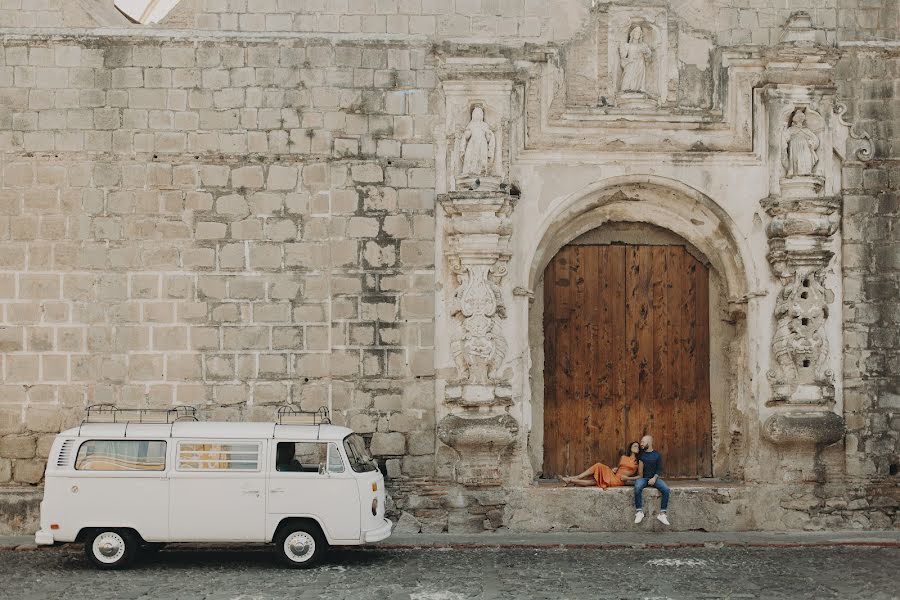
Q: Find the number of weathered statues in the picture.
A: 3